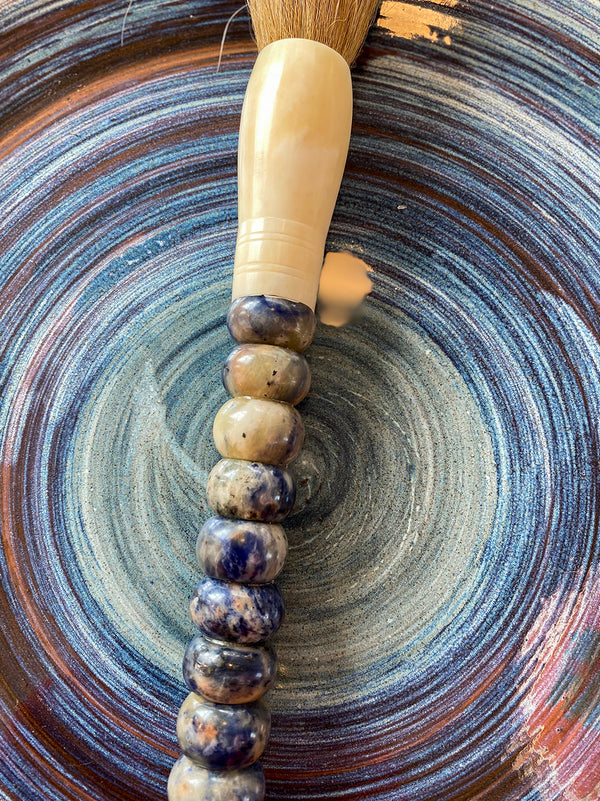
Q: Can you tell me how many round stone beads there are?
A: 9